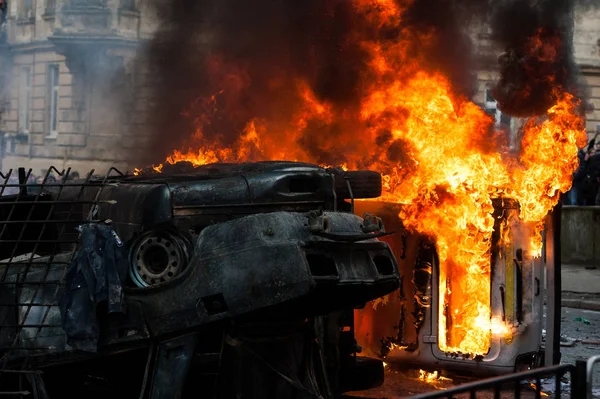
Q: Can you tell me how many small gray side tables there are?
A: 0